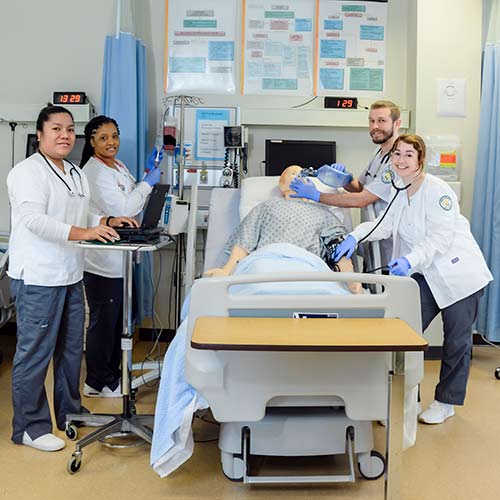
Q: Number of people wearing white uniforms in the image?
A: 4